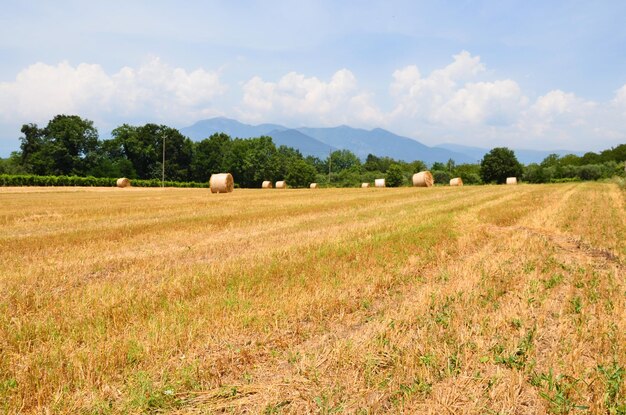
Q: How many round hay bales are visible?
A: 10